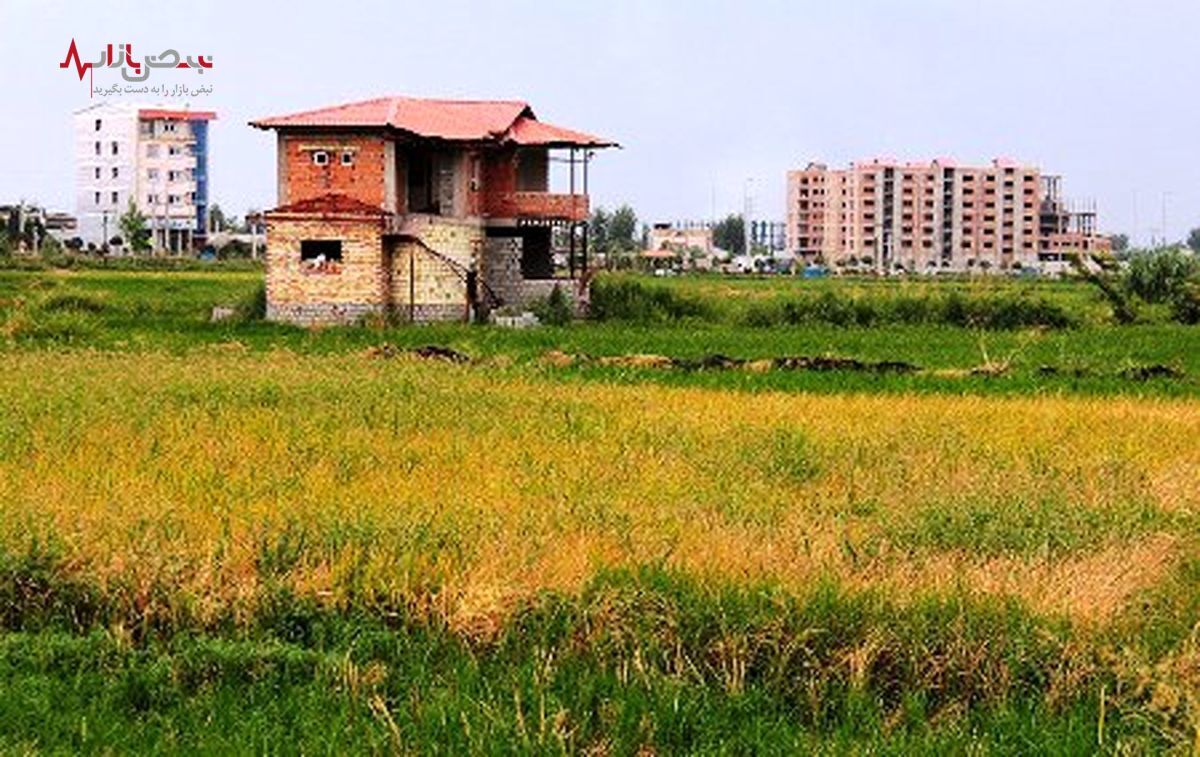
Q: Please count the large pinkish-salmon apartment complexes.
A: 1